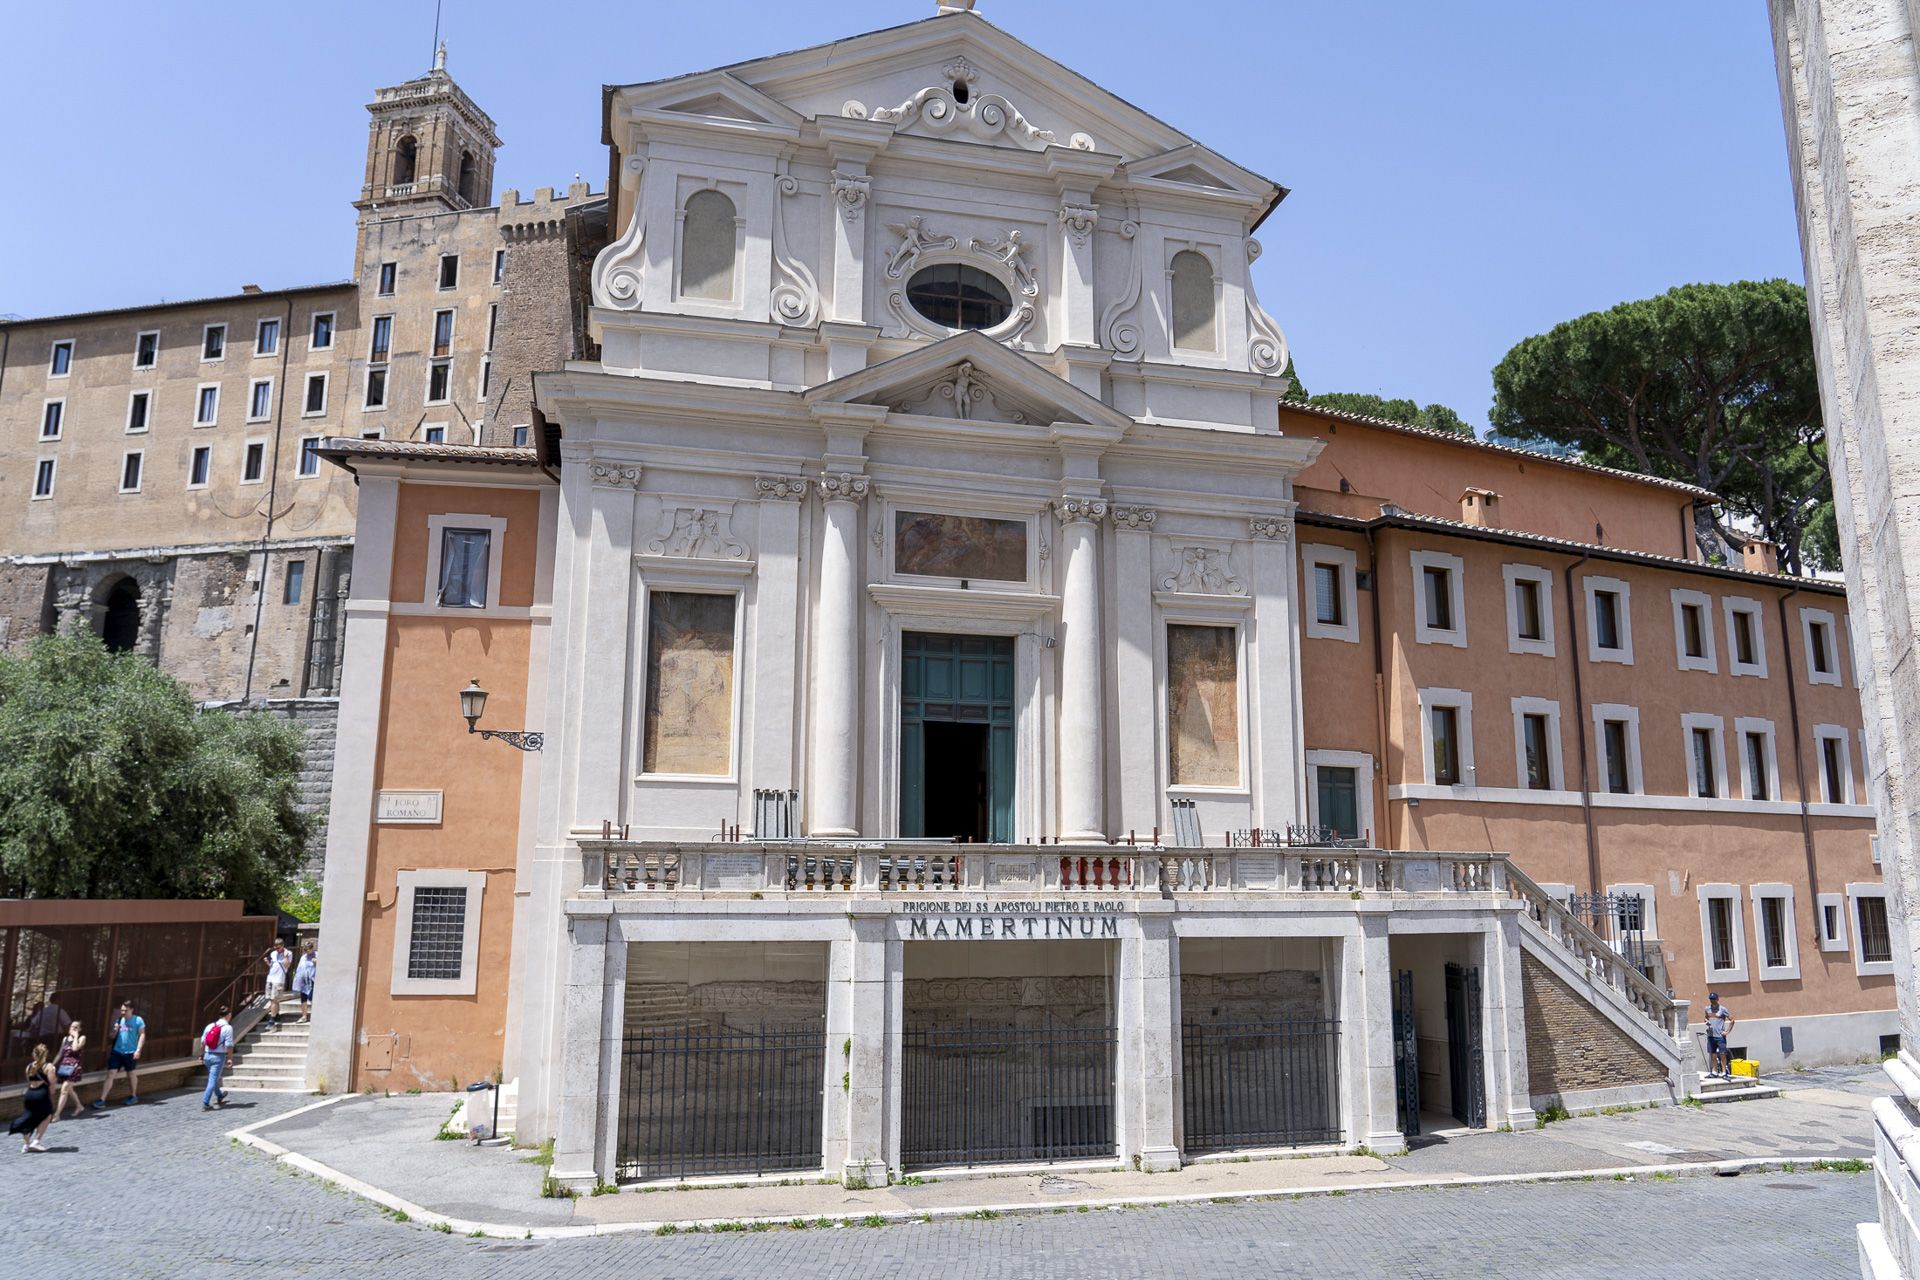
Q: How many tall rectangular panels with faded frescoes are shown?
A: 2